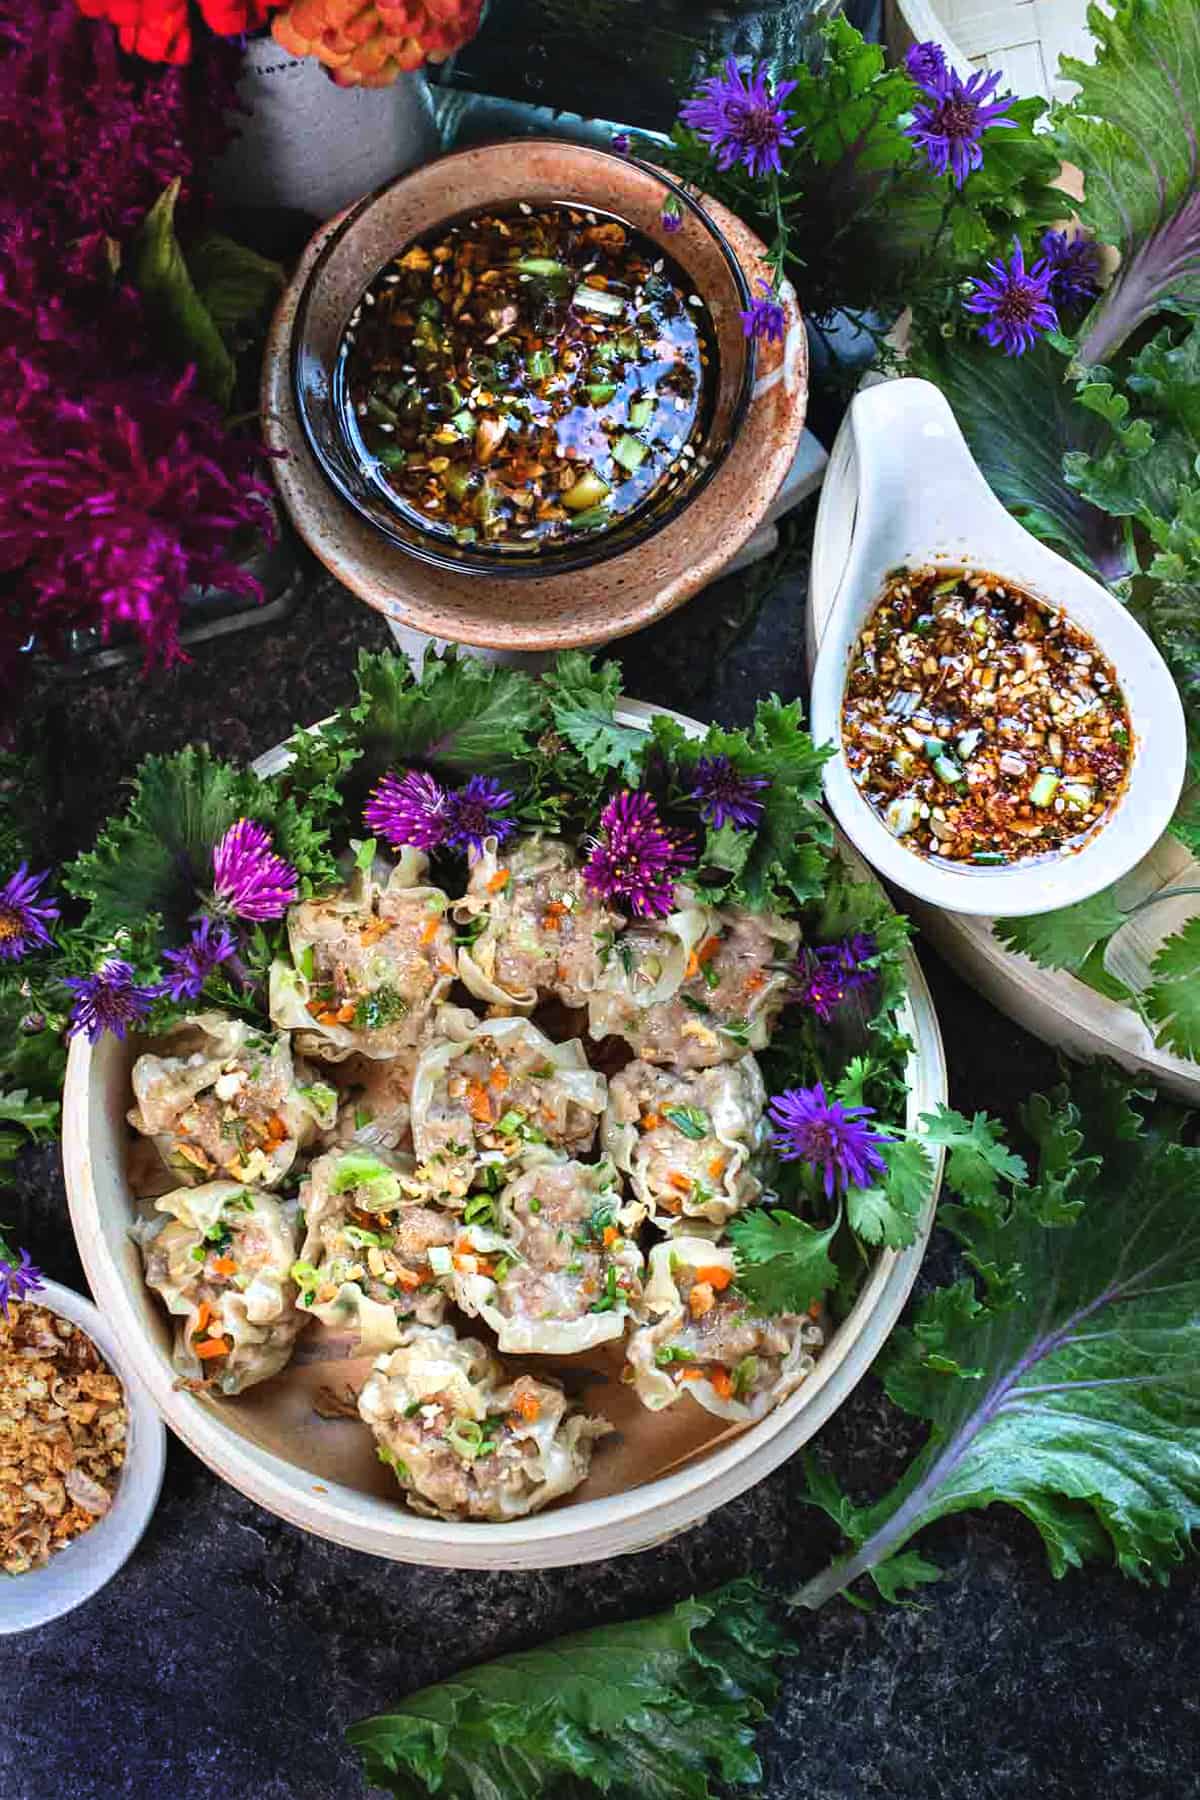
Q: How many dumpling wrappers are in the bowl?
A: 11